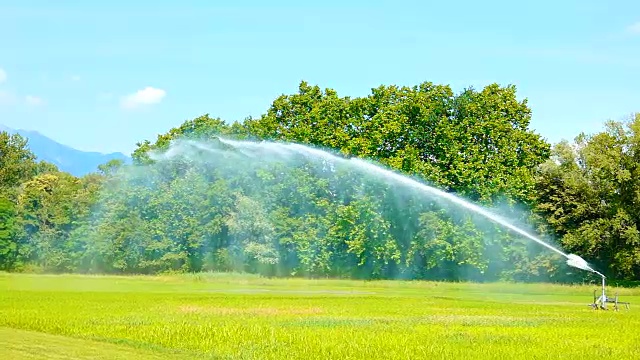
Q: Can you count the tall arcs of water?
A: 1